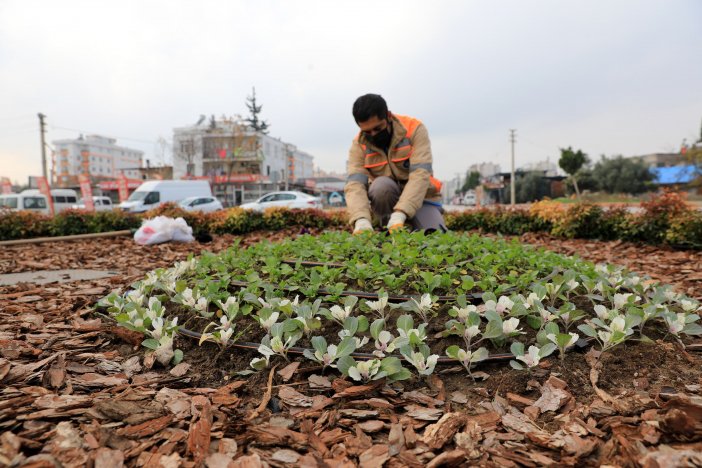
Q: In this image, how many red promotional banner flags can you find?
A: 4